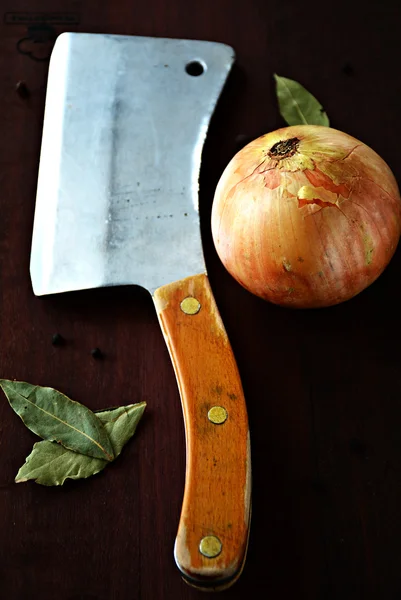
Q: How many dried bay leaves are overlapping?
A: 2